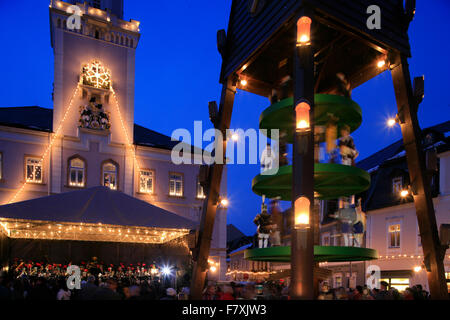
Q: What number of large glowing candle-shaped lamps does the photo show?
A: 3